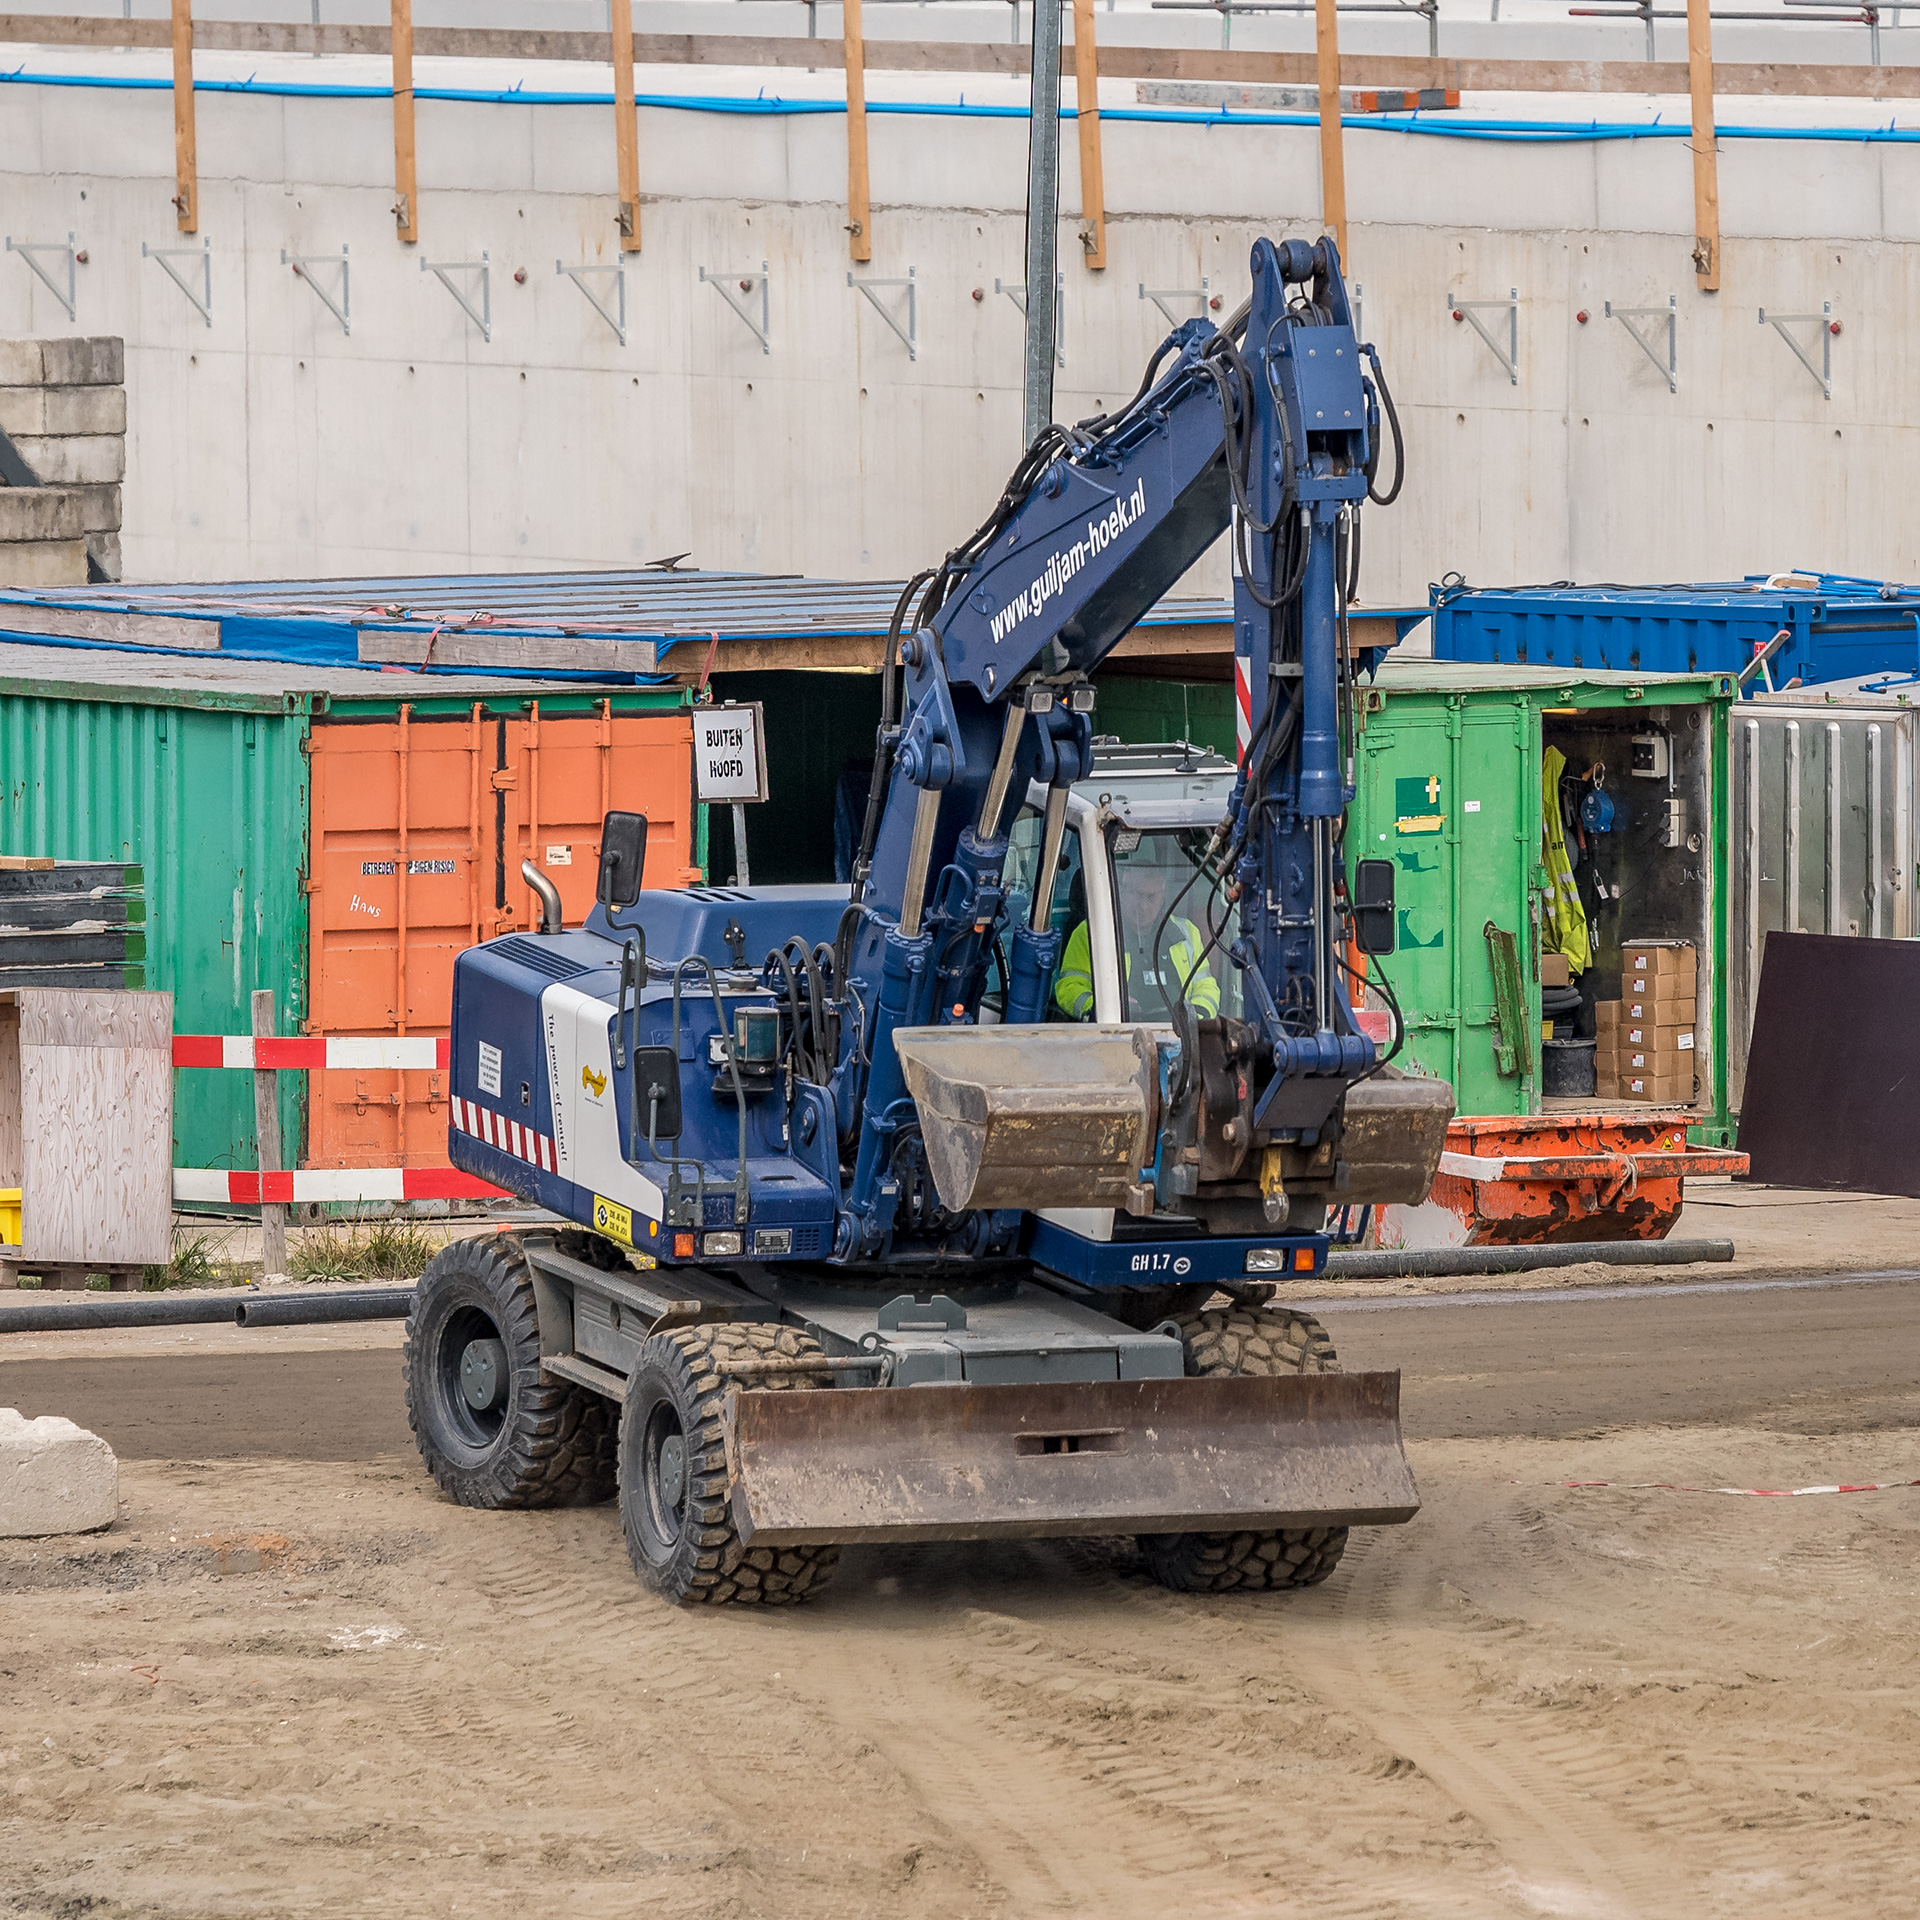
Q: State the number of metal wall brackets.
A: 13